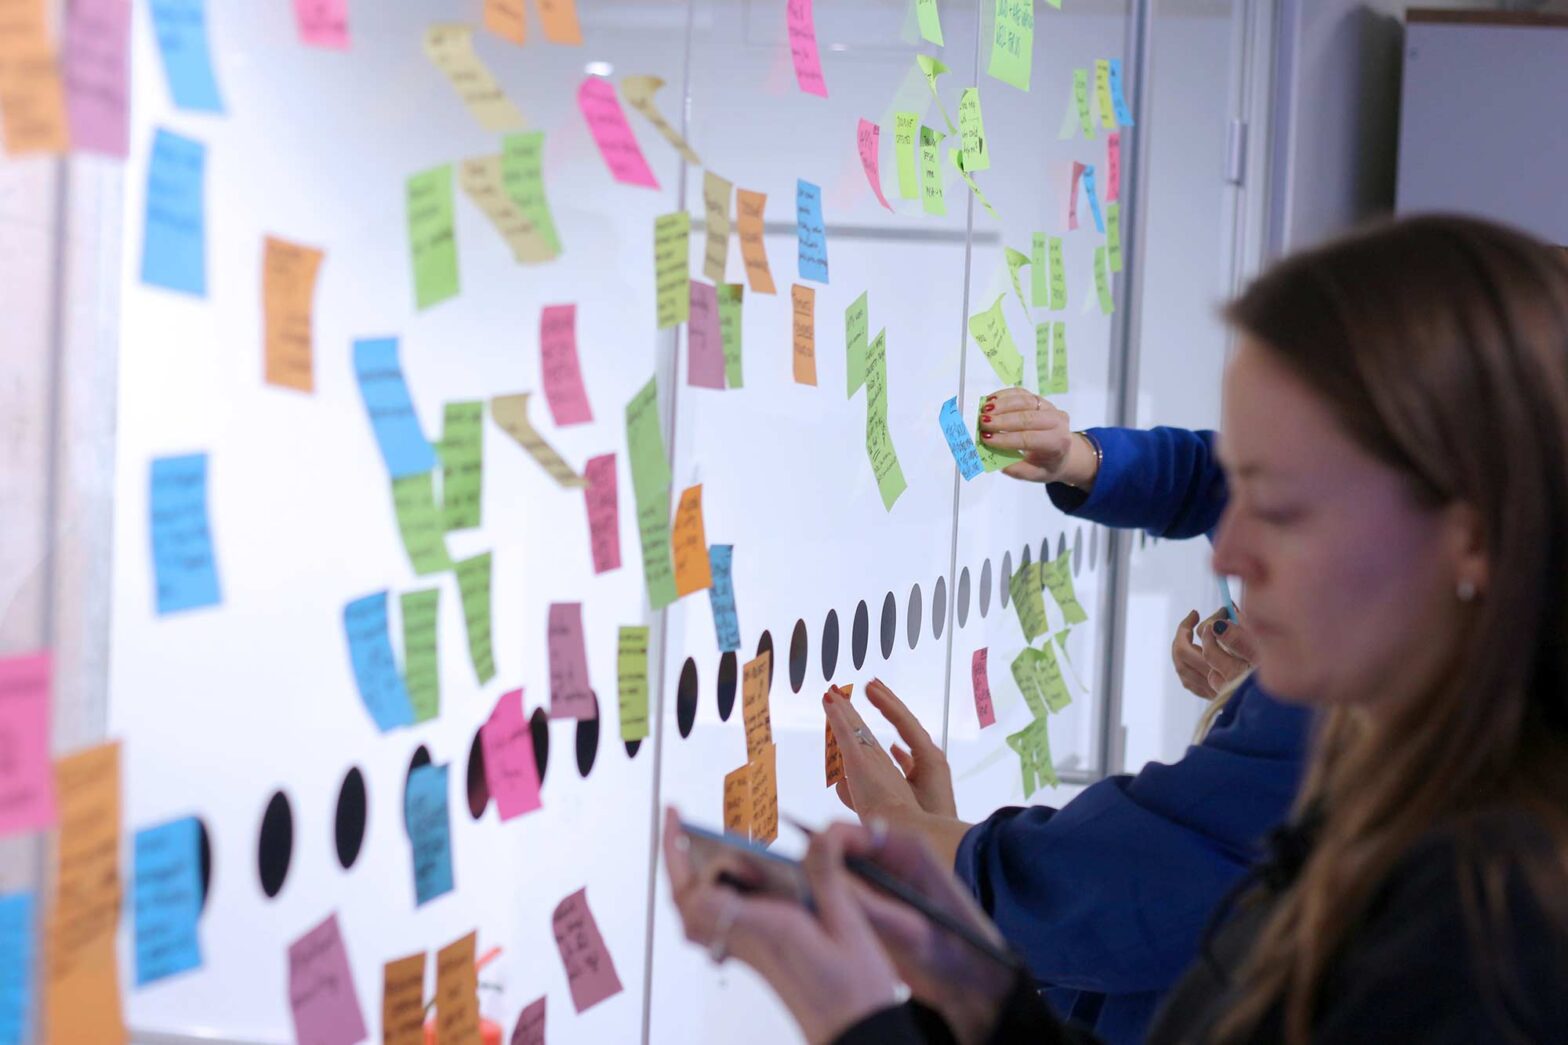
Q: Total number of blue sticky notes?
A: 13